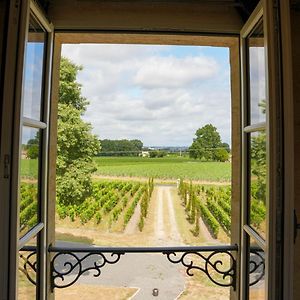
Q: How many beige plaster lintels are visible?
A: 1